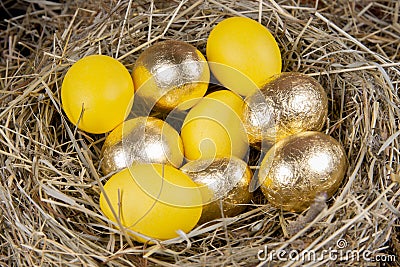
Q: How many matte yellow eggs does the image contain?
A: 4